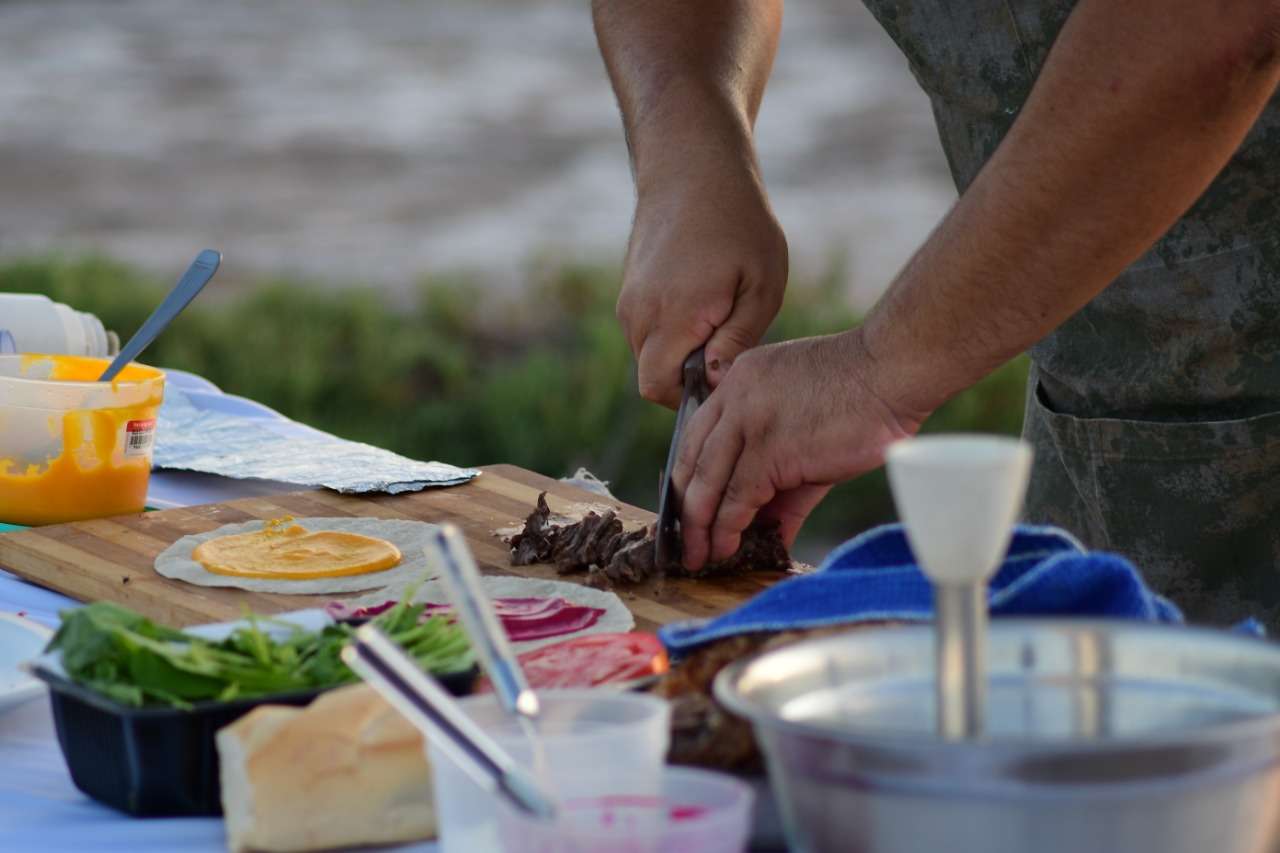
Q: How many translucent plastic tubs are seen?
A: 3